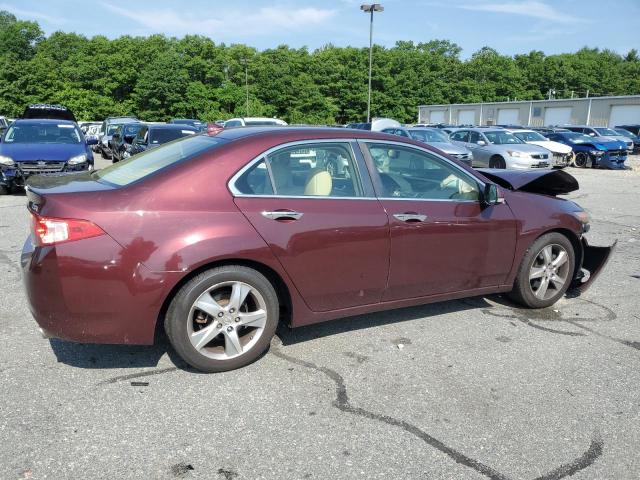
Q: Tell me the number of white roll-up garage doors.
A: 5